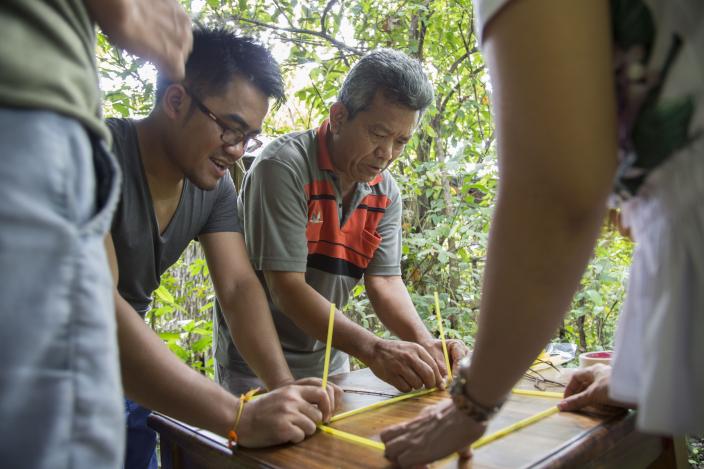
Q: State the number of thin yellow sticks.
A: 6